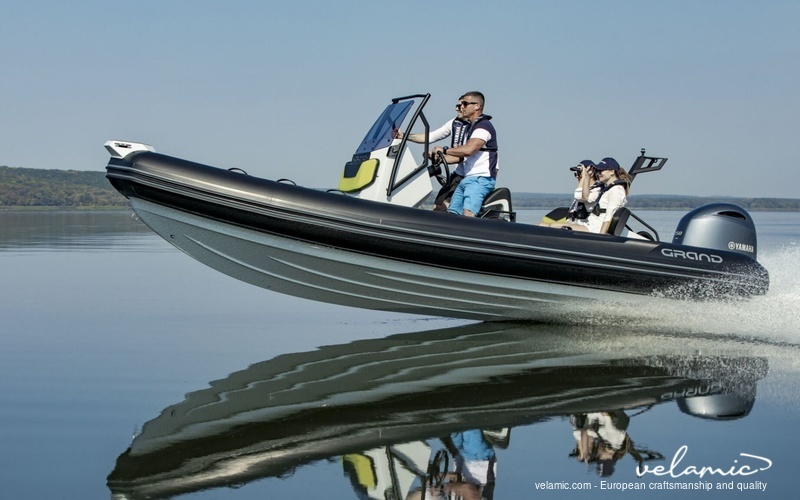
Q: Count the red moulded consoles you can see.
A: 0